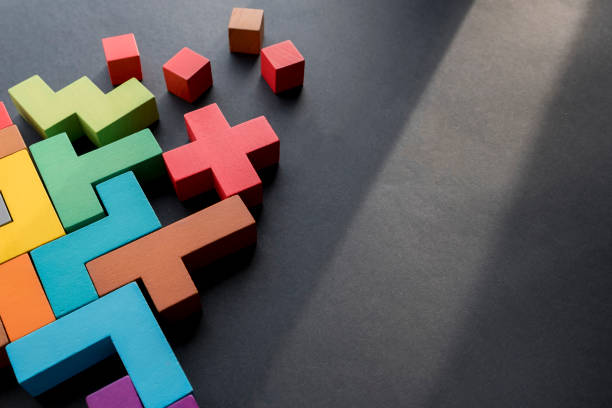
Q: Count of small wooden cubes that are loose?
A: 4